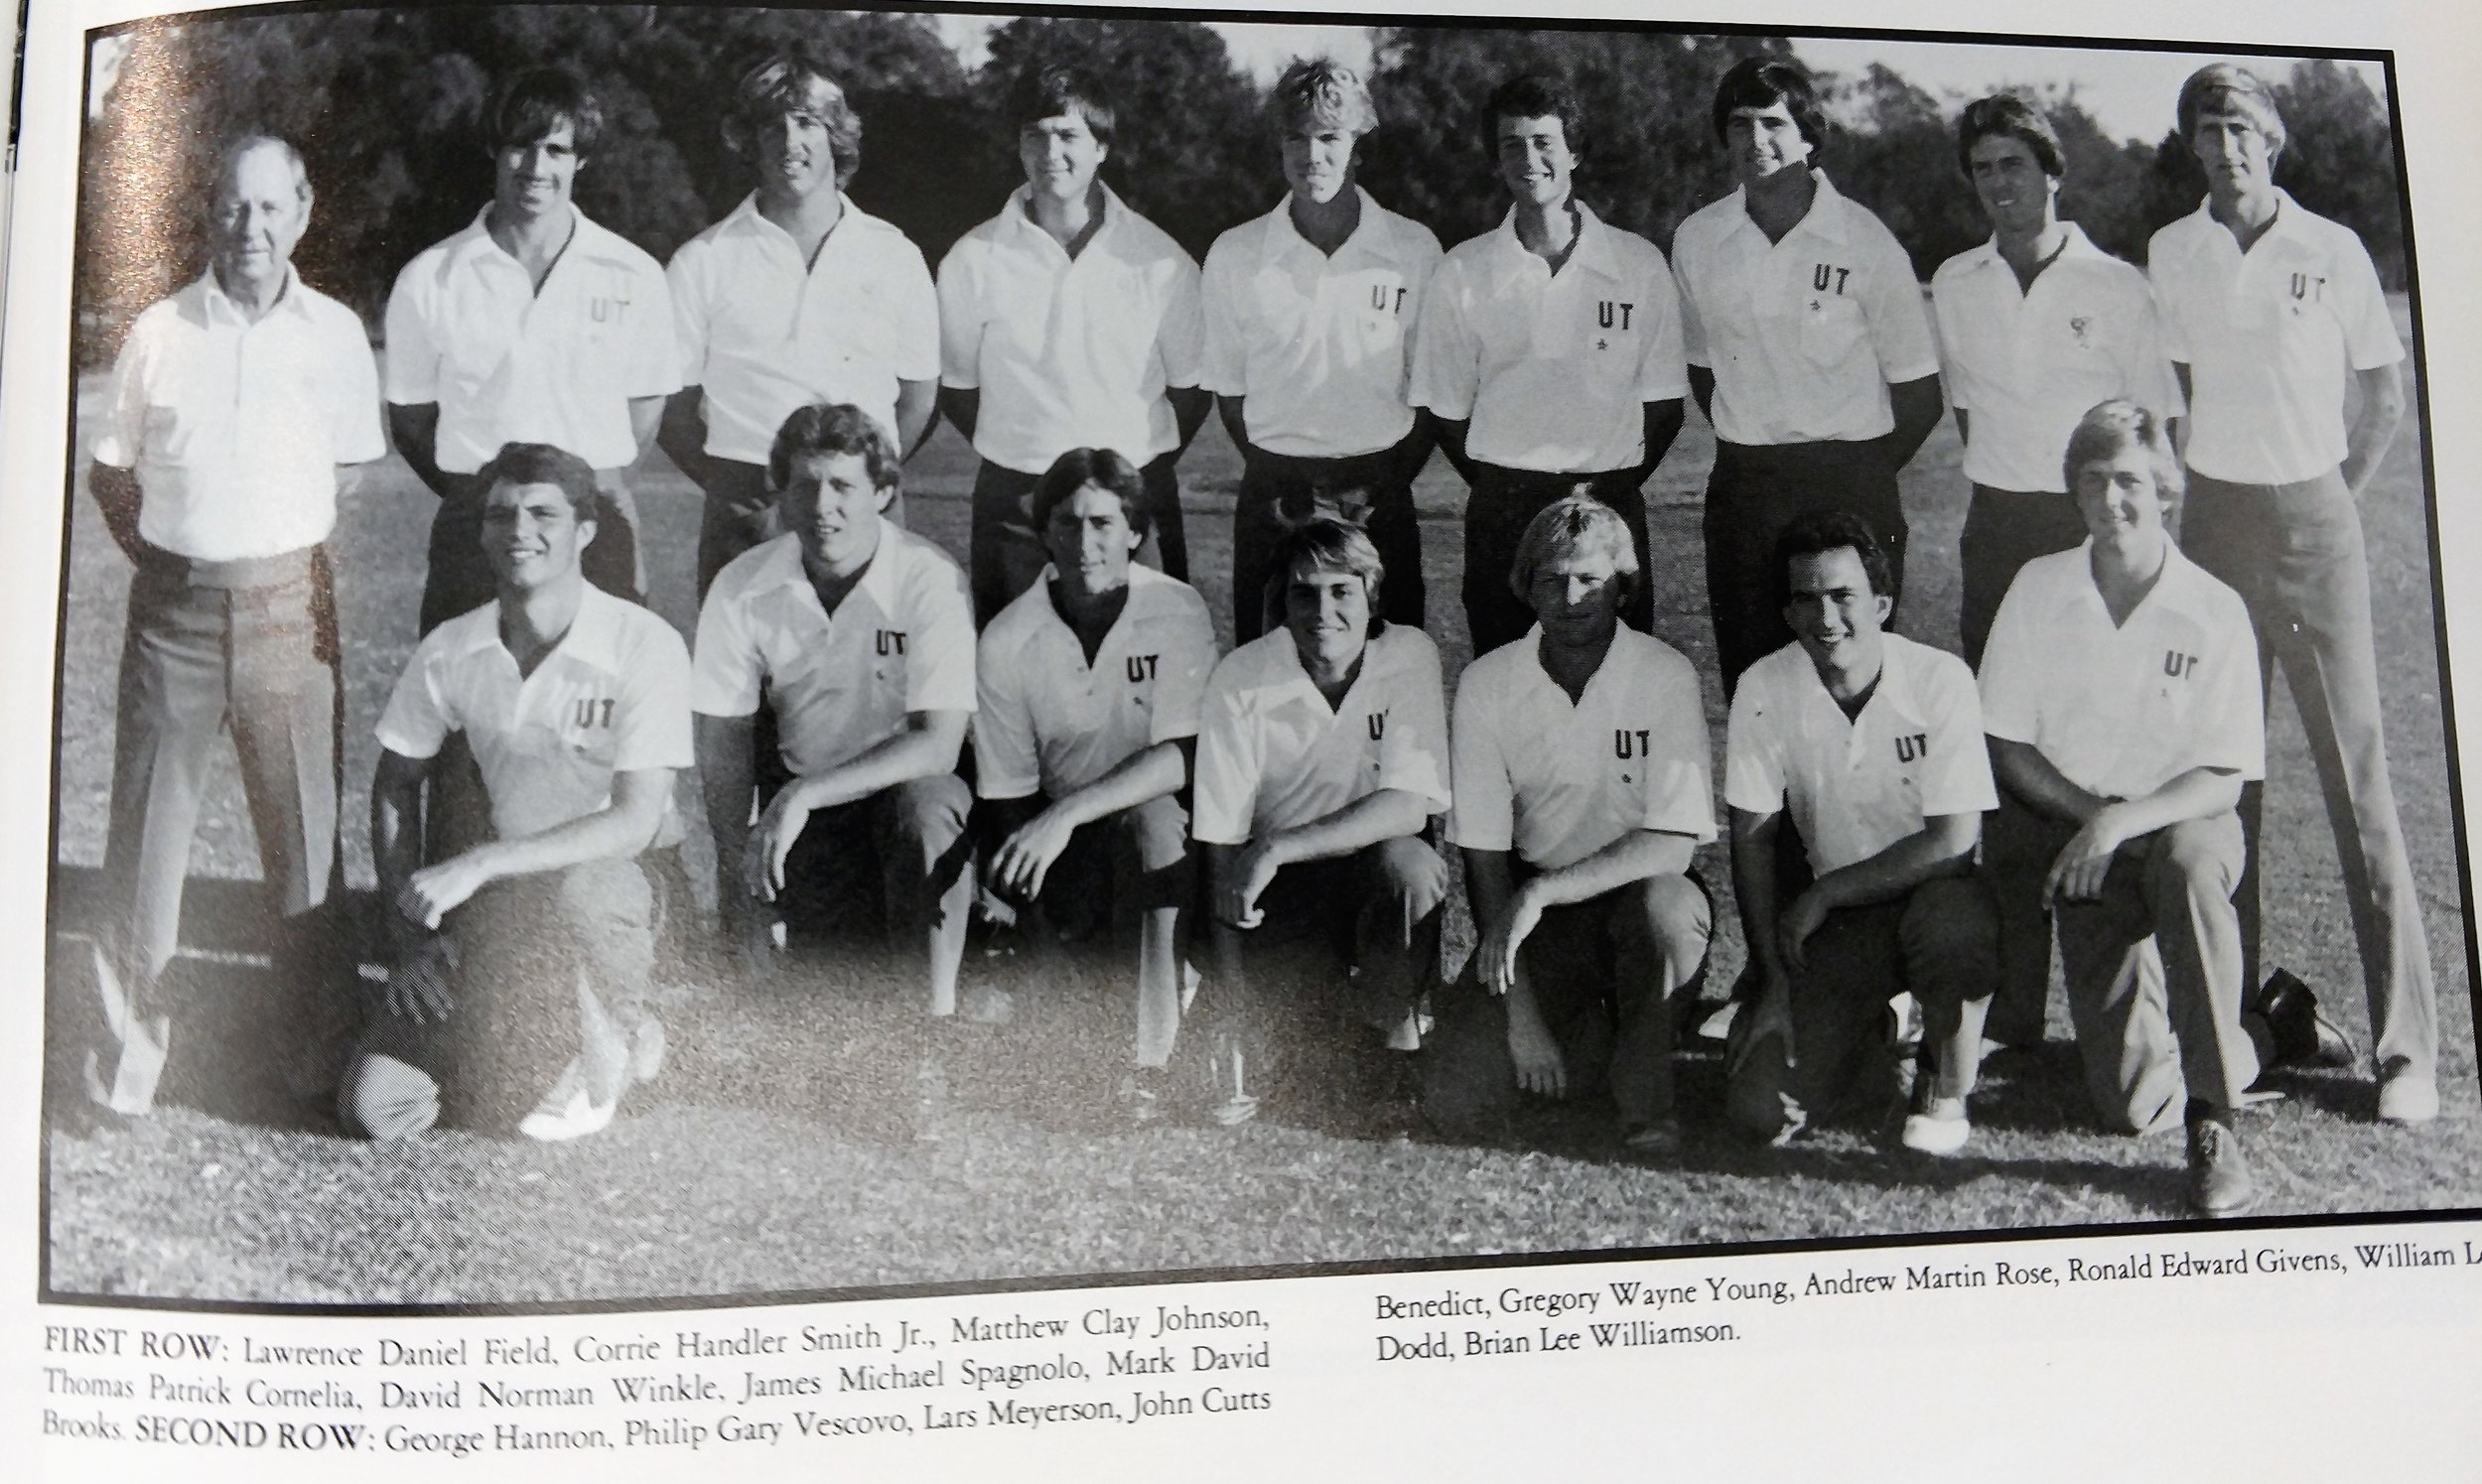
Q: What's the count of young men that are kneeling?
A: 7